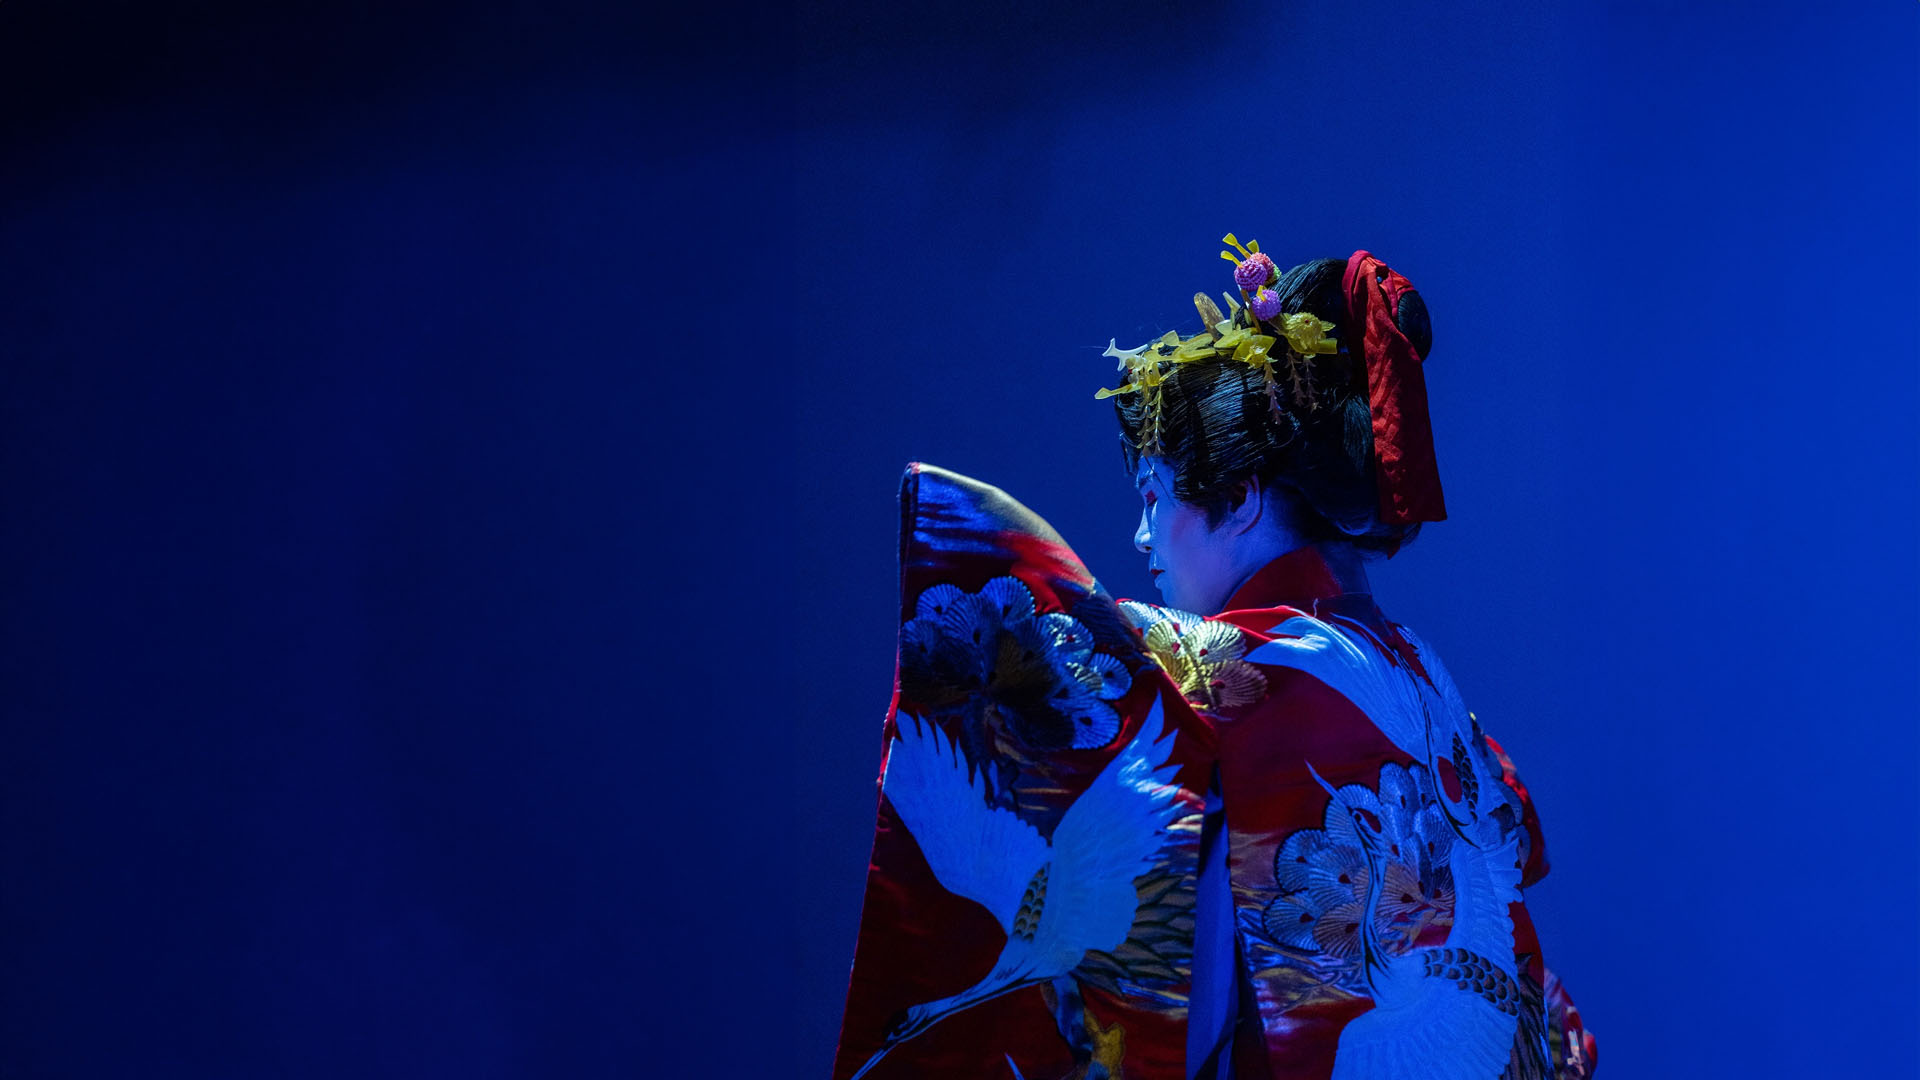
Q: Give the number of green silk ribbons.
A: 0